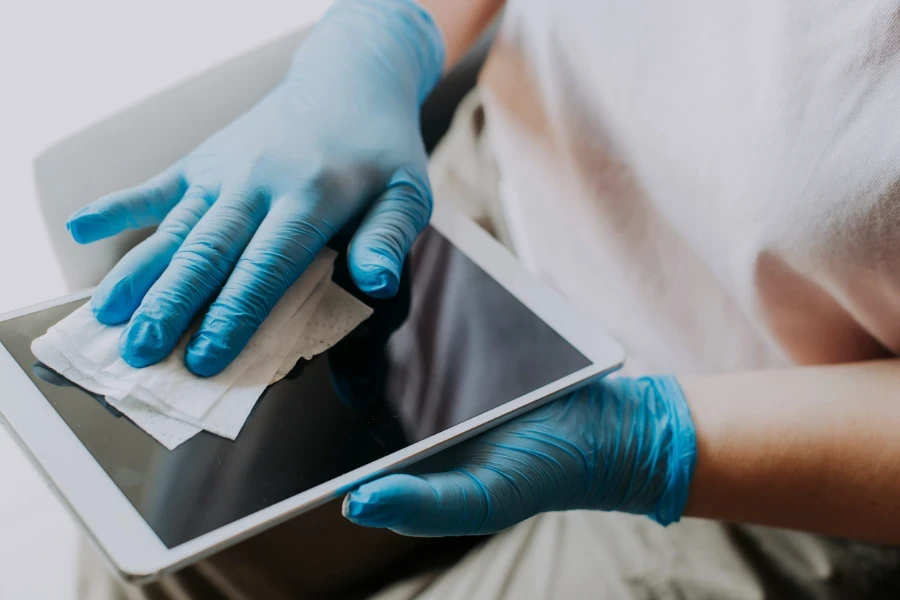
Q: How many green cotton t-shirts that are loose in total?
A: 0